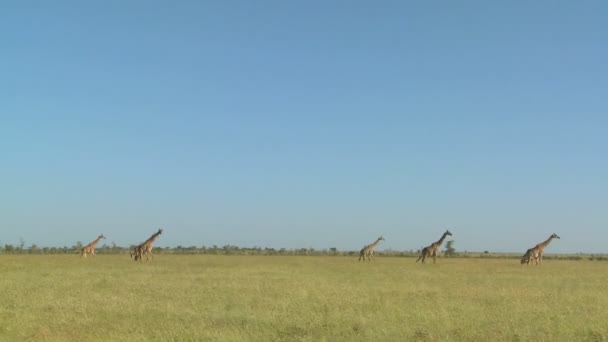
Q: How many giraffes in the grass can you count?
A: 5